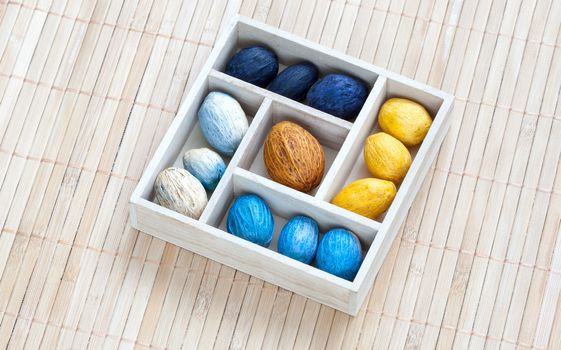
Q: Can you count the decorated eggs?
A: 13